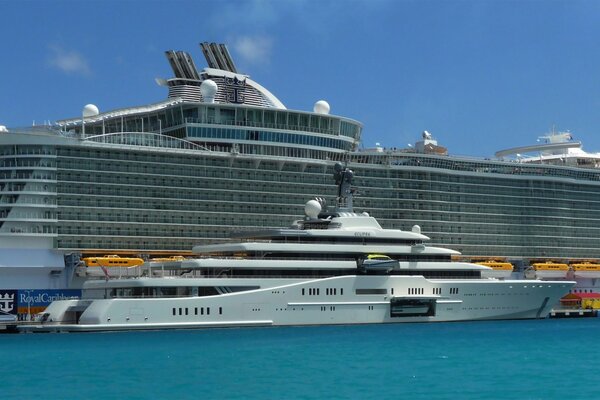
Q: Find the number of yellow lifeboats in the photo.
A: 5